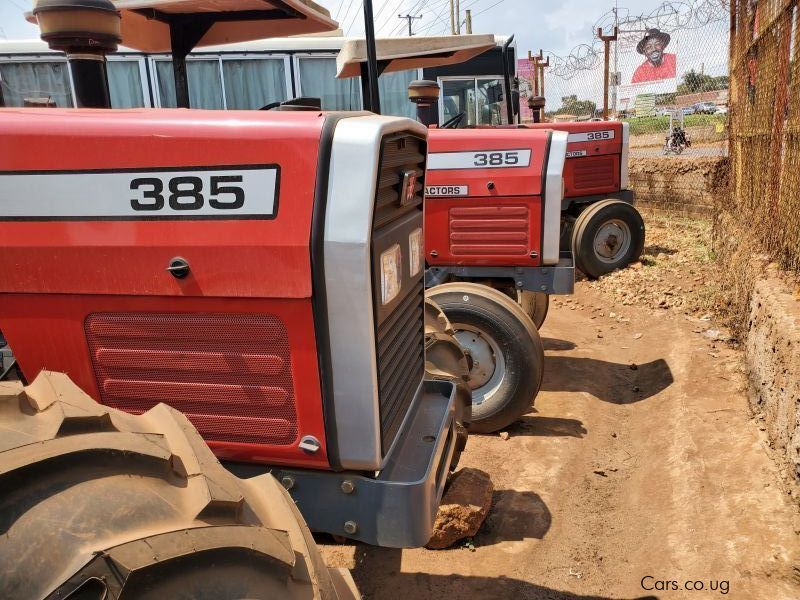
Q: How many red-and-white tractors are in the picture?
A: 3